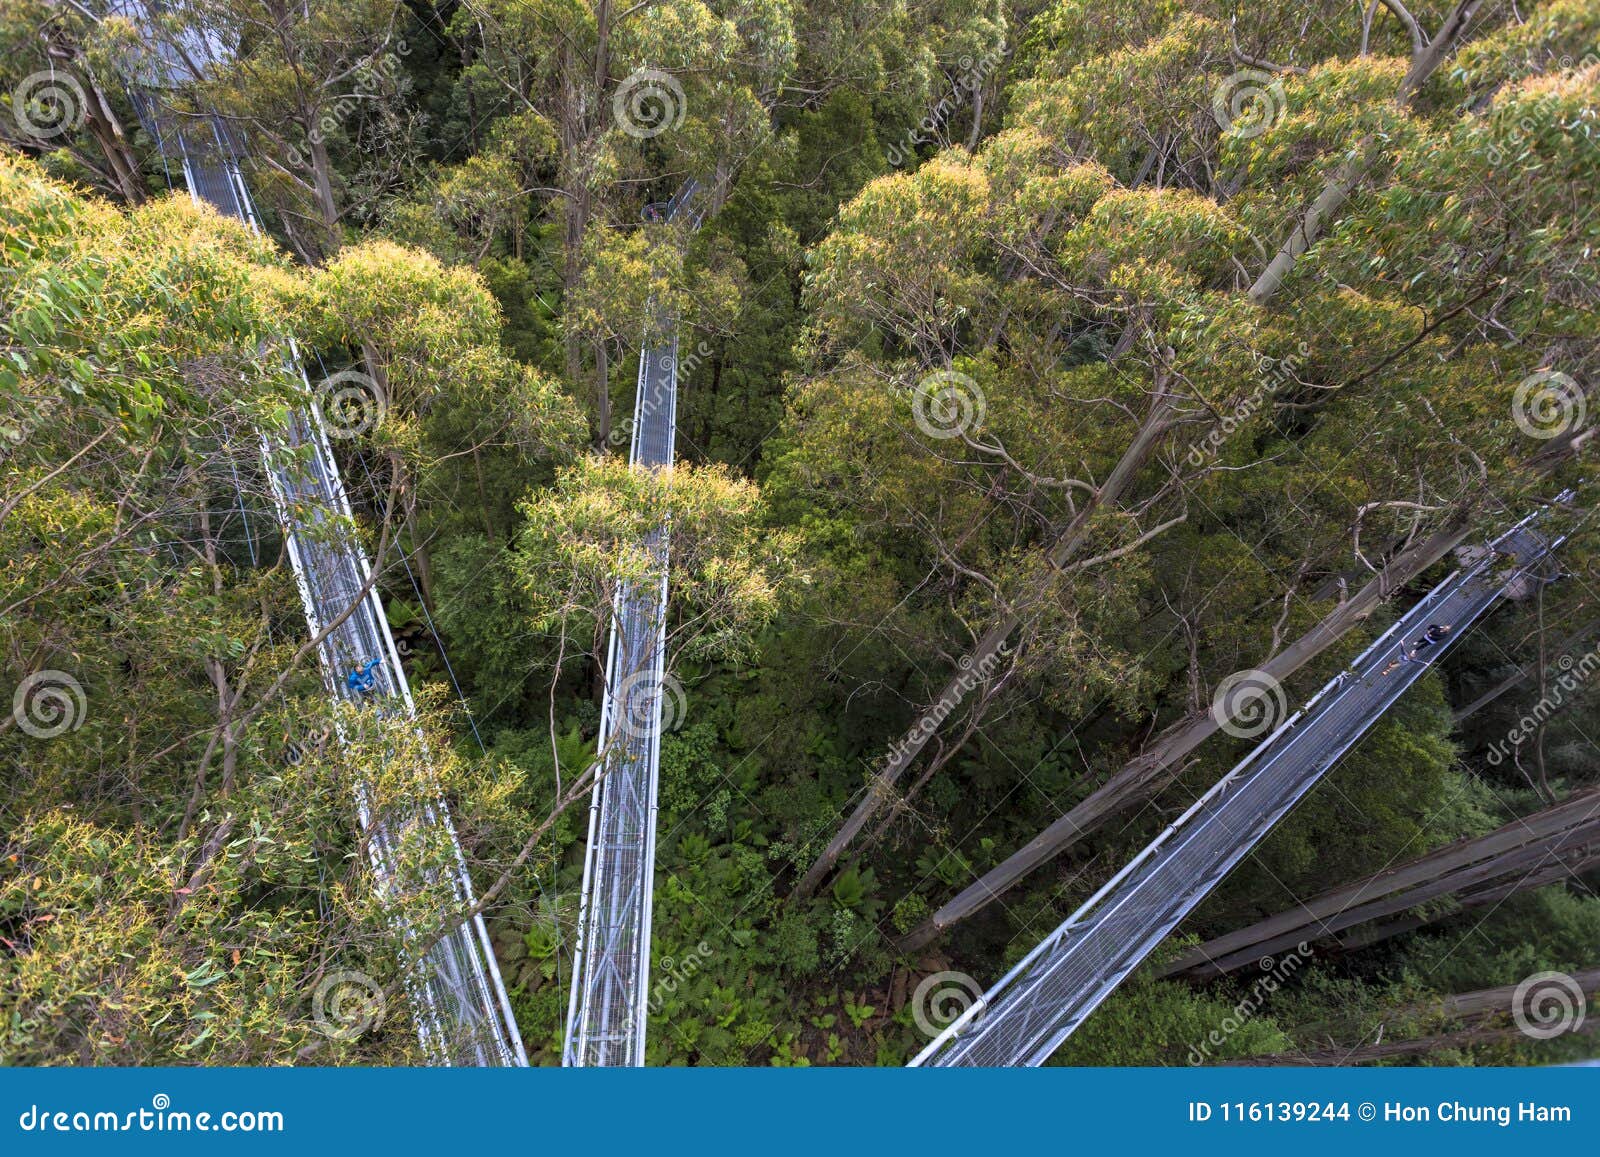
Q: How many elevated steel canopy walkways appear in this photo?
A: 3